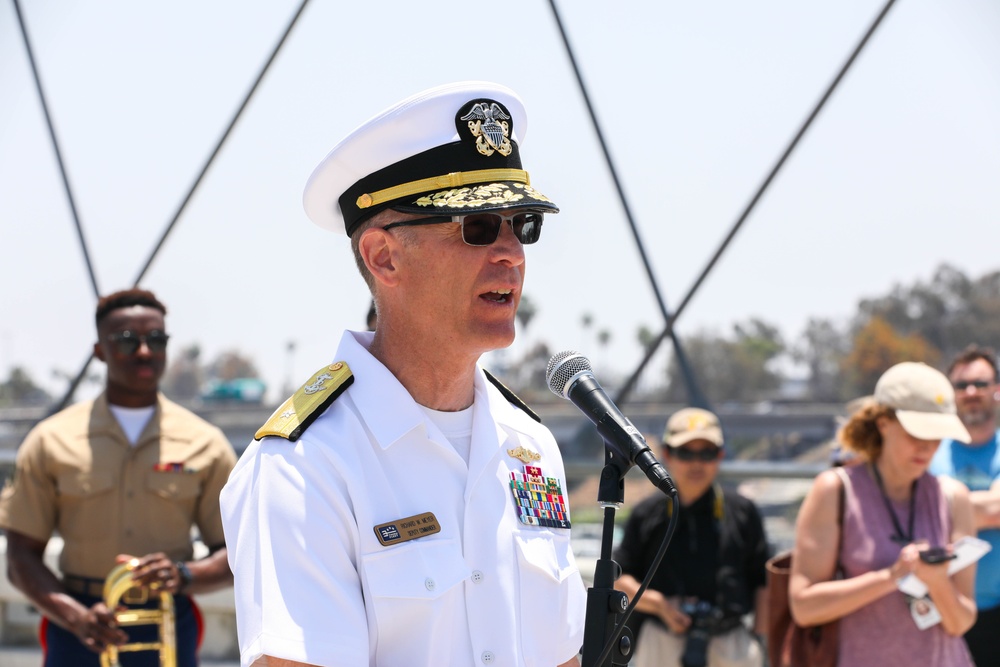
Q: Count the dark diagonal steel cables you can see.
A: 4